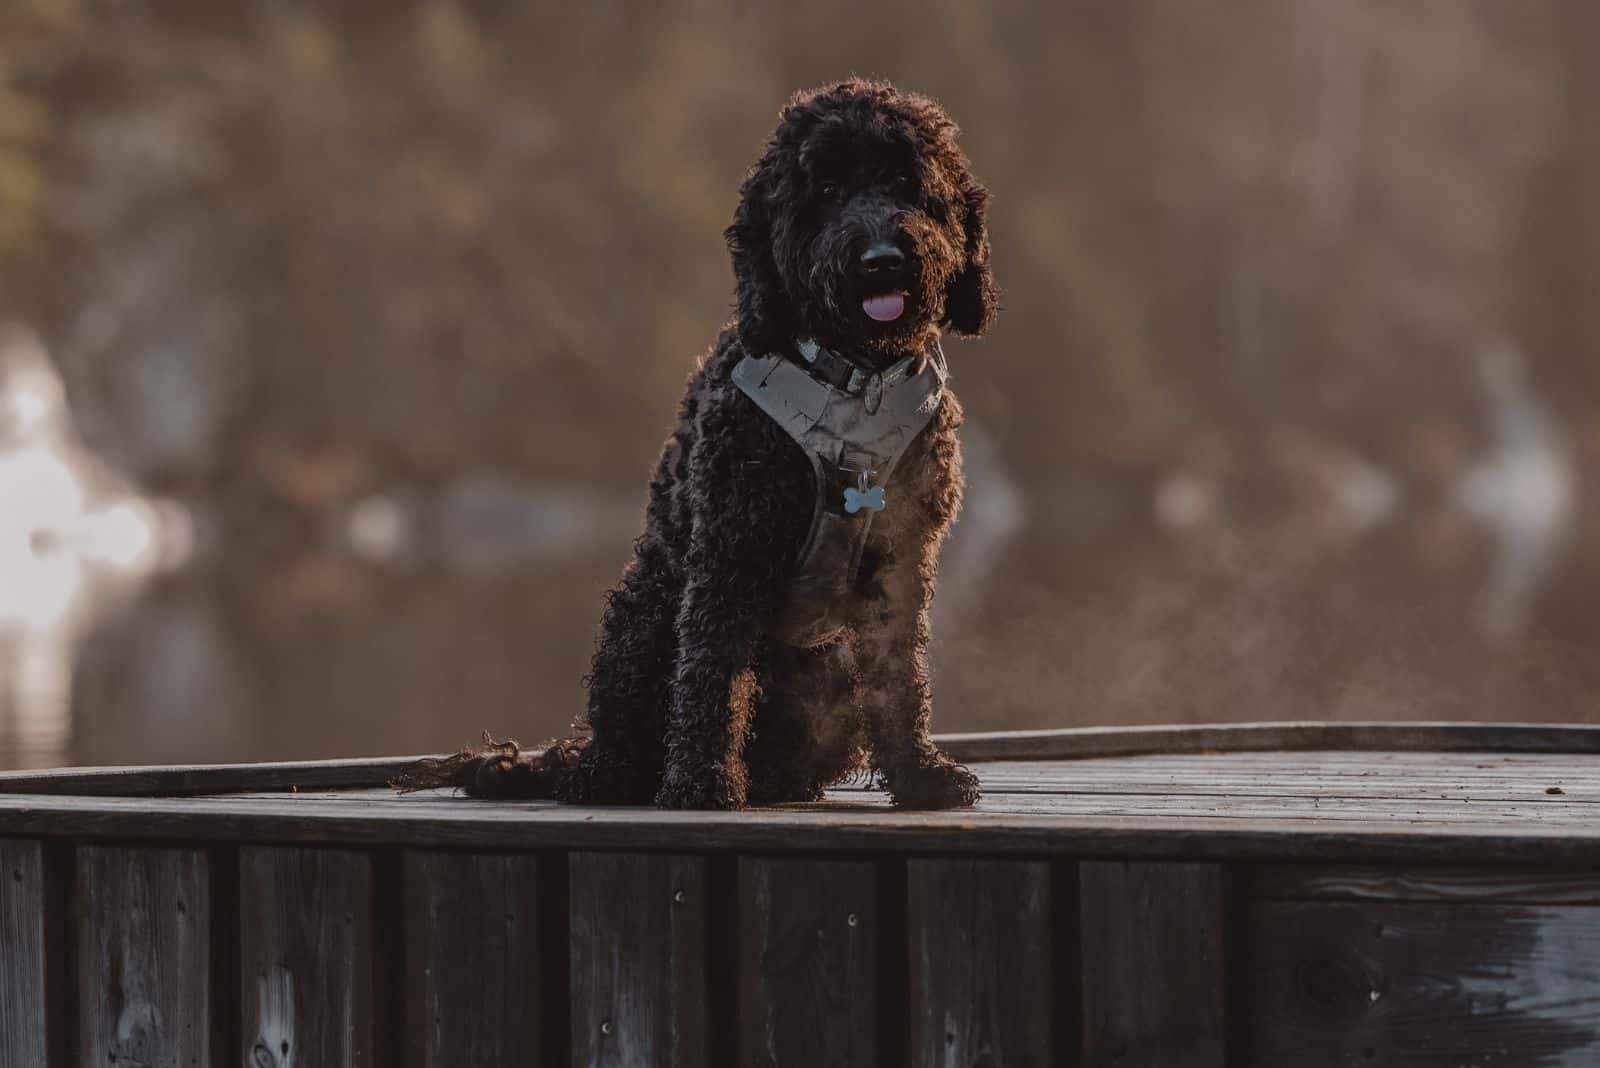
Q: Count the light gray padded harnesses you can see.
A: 1